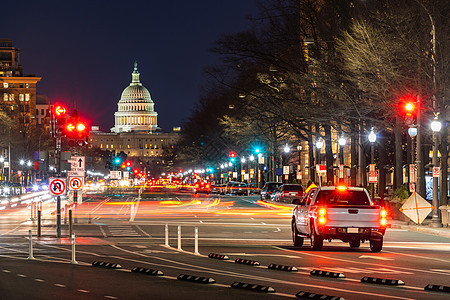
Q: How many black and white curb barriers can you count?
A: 11